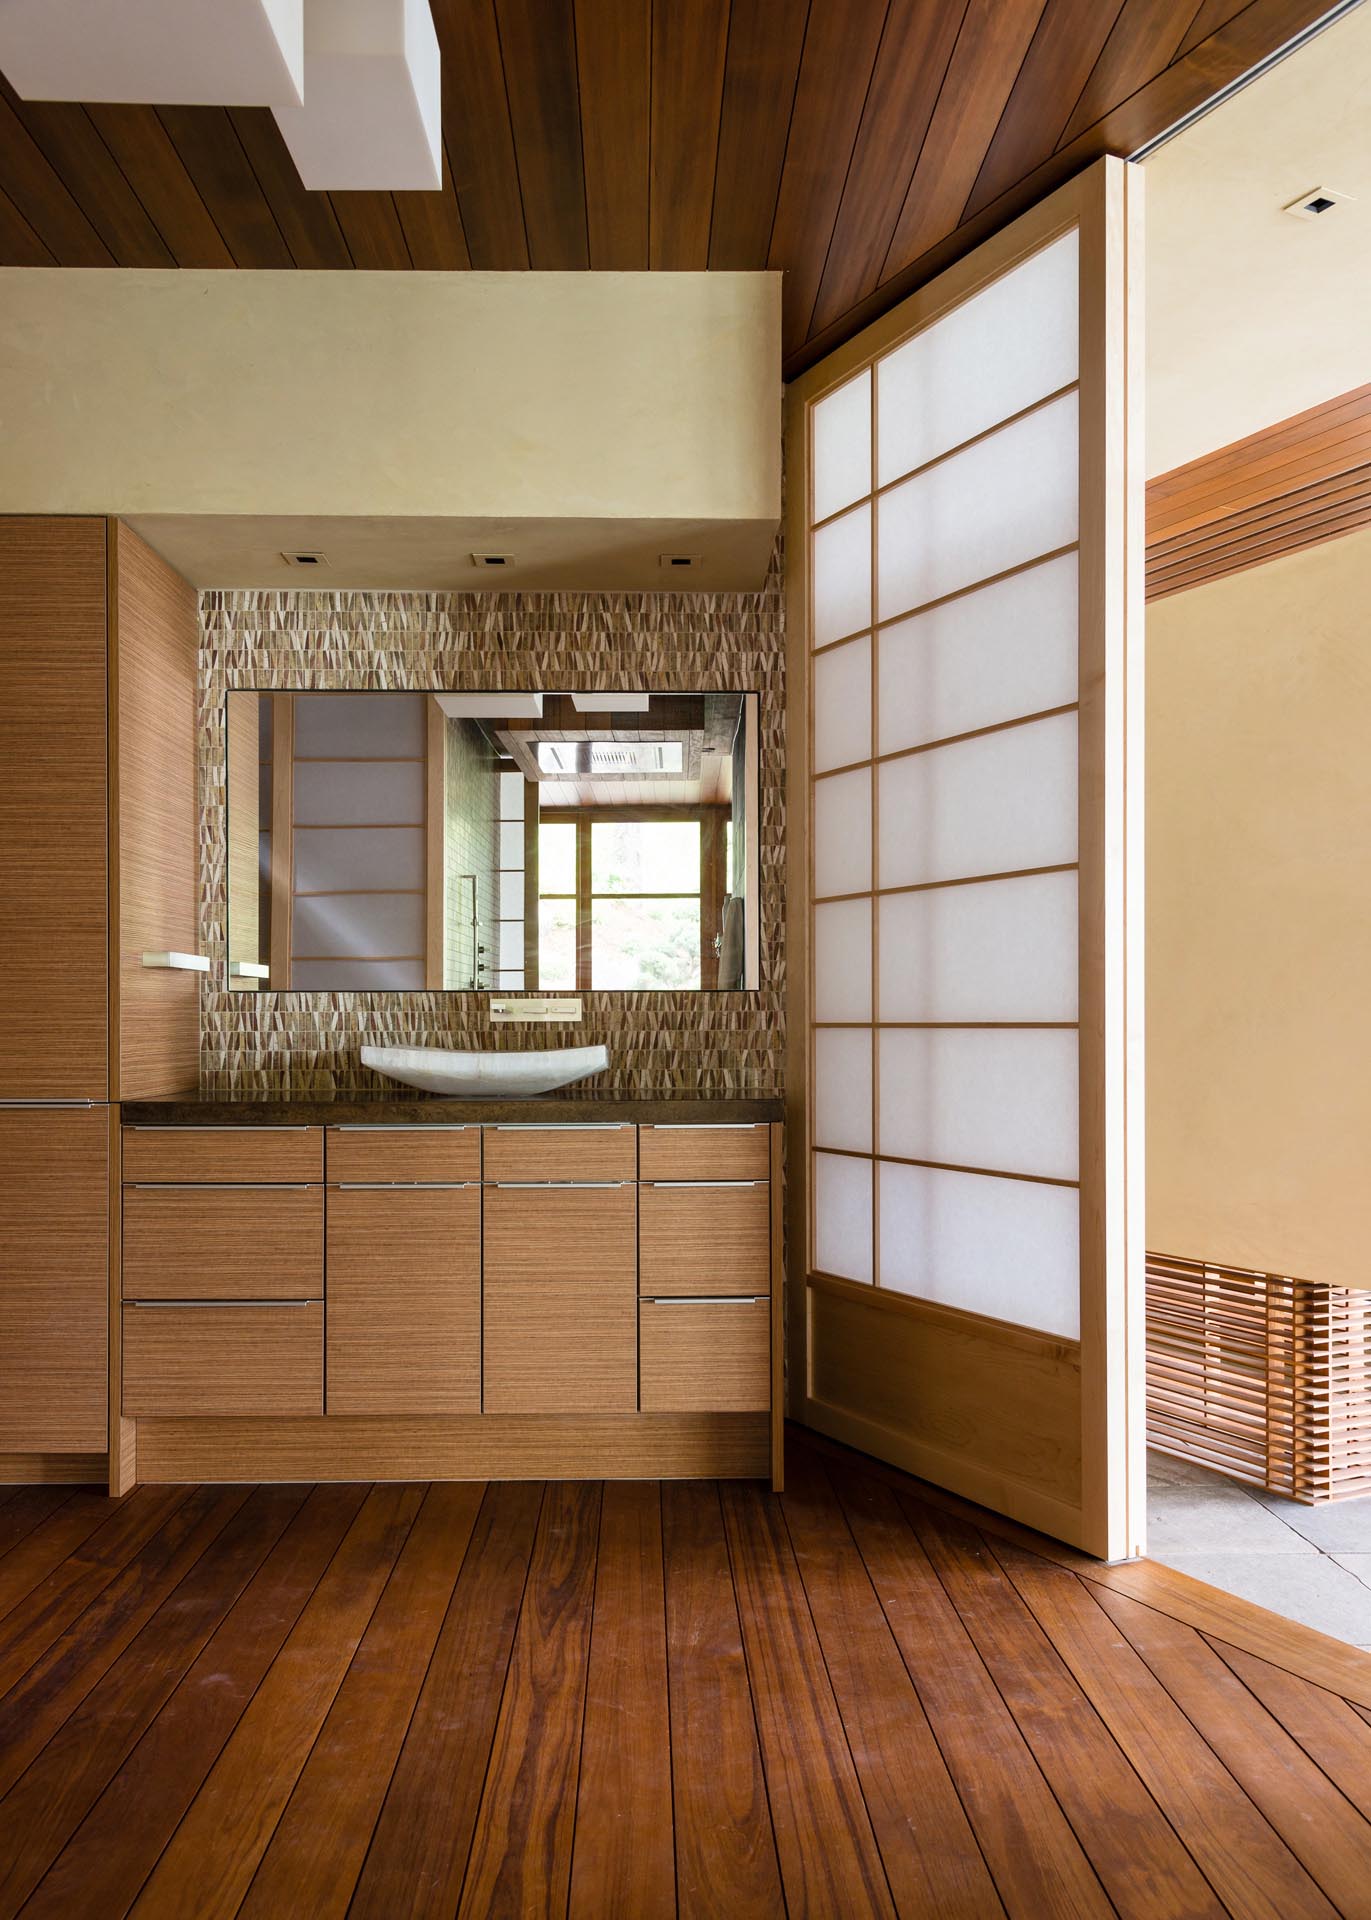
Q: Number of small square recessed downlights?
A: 4